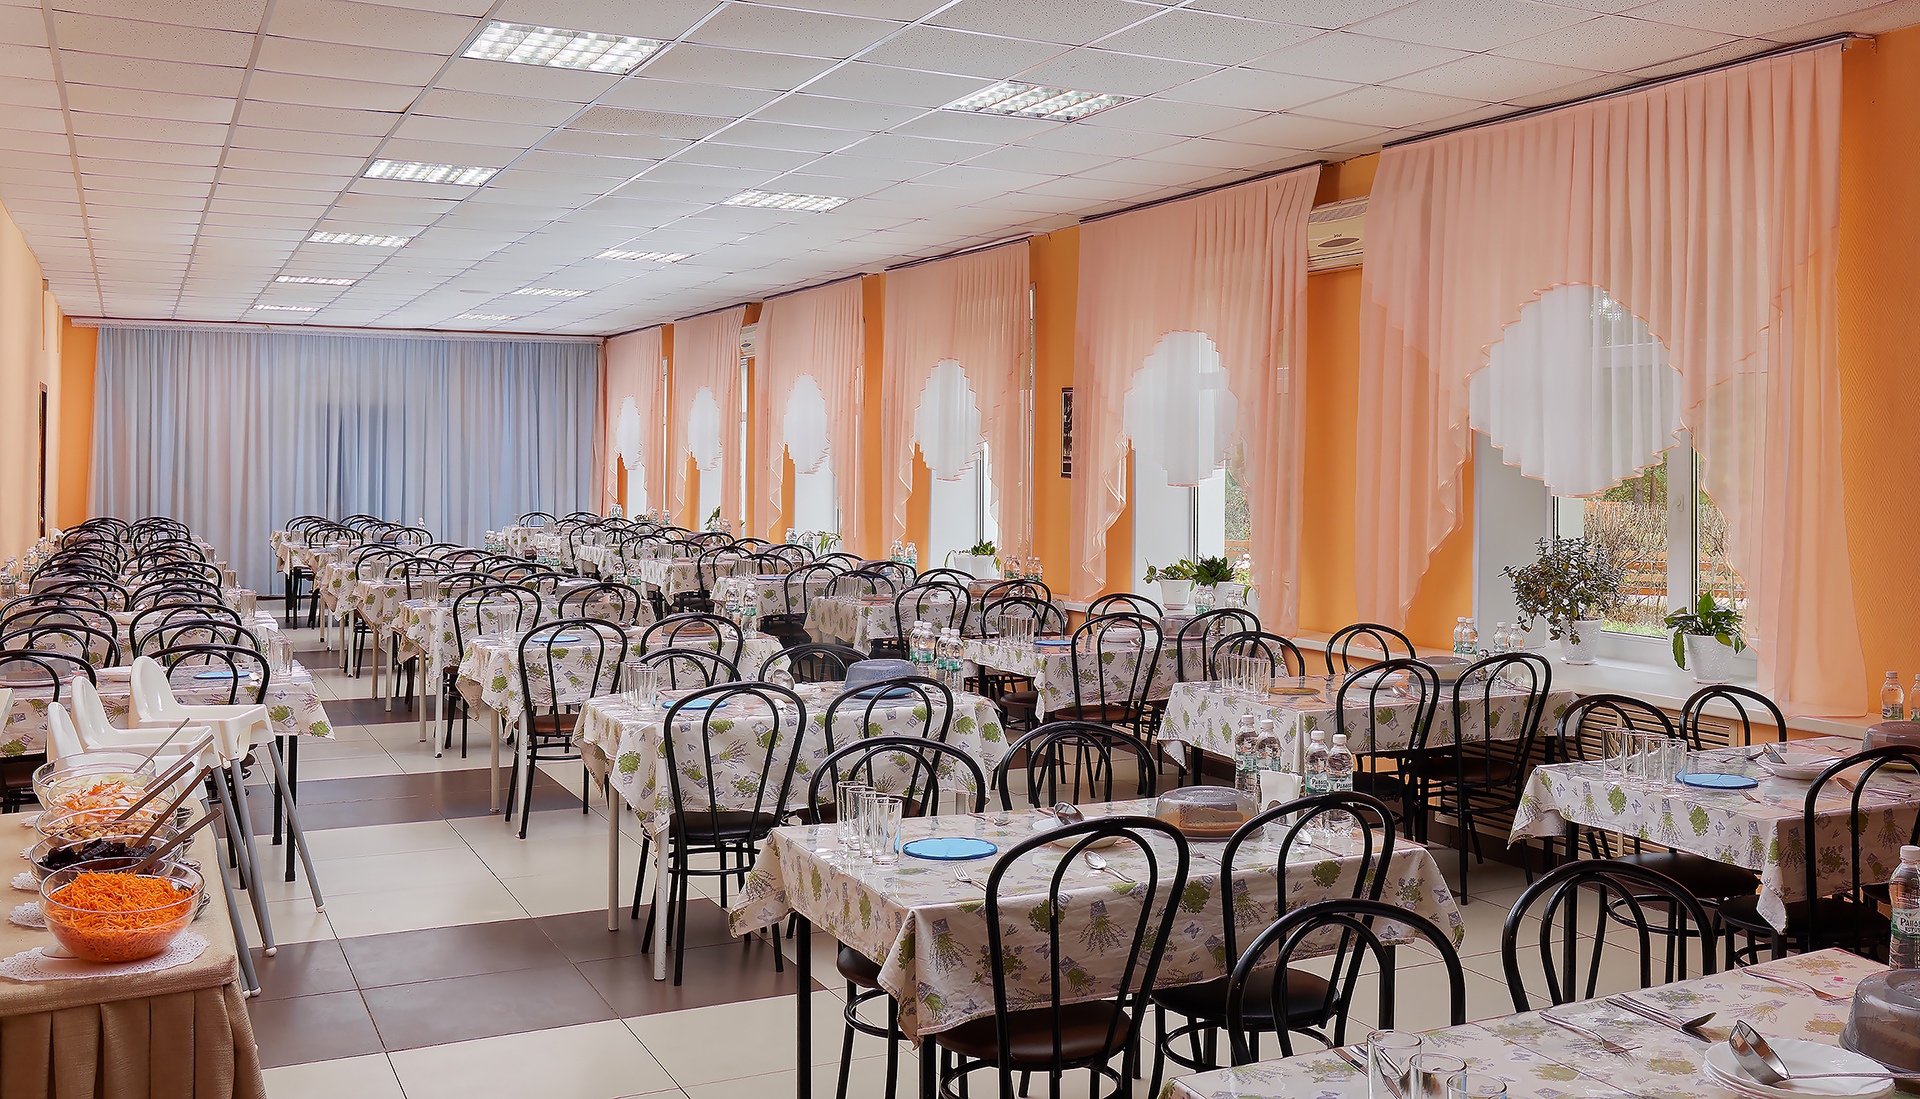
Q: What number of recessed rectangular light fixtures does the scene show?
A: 10